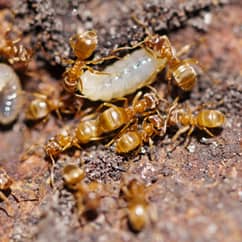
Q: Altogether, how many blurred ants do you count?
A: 2